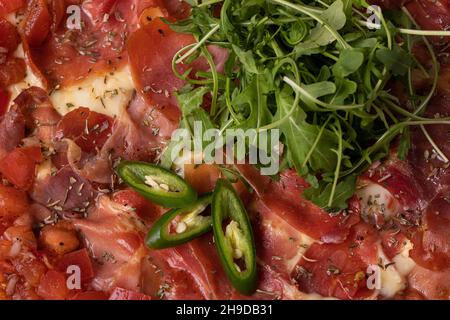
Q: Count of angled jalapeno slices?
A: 3